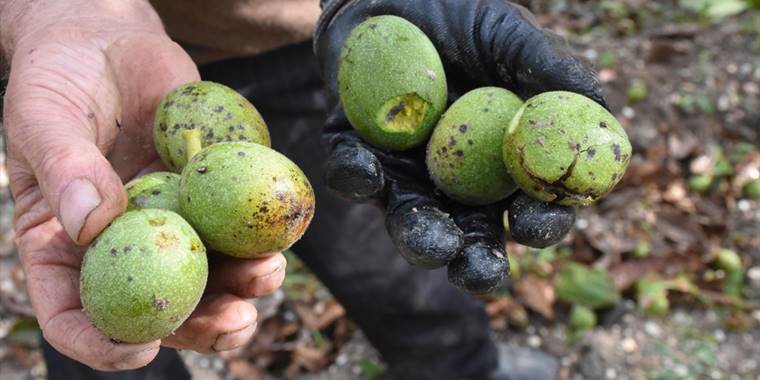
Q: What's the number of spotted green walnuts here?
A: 7